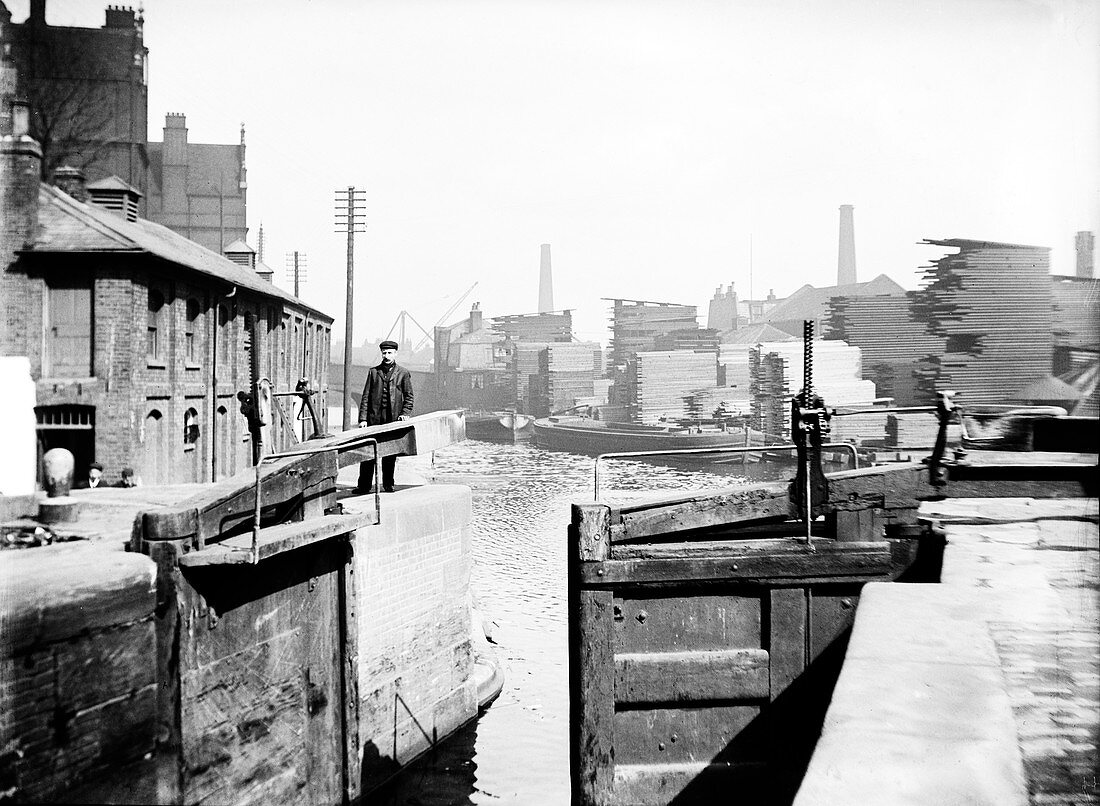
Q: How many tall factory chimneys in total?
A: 3